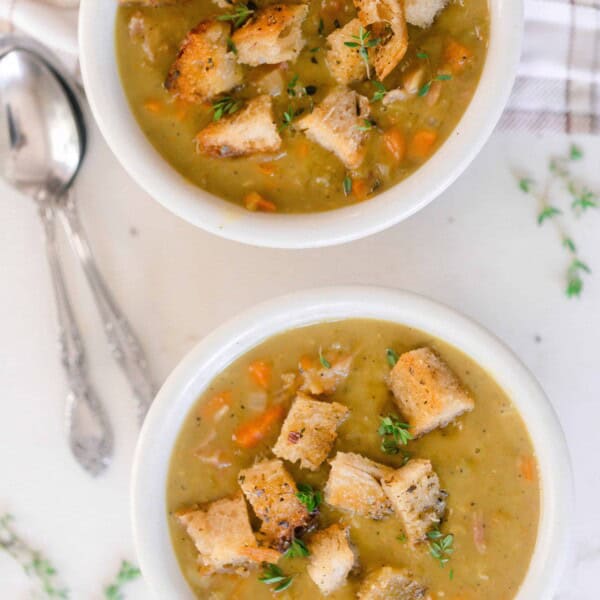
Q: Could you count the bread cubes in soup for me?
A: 15